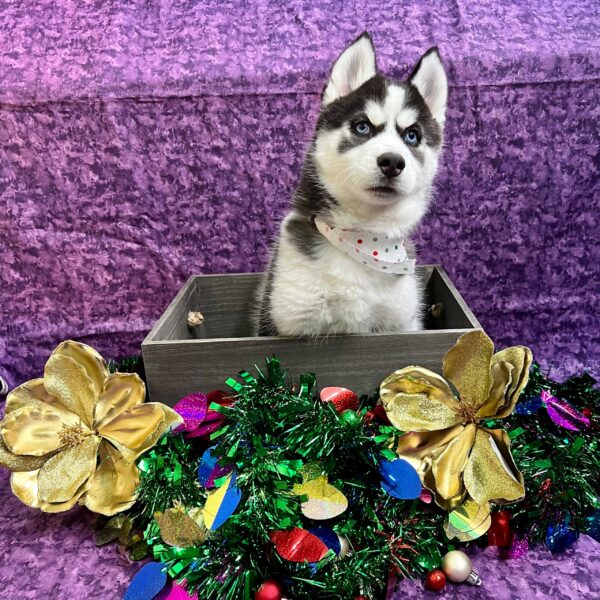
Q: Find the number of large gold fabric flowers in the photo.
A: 2